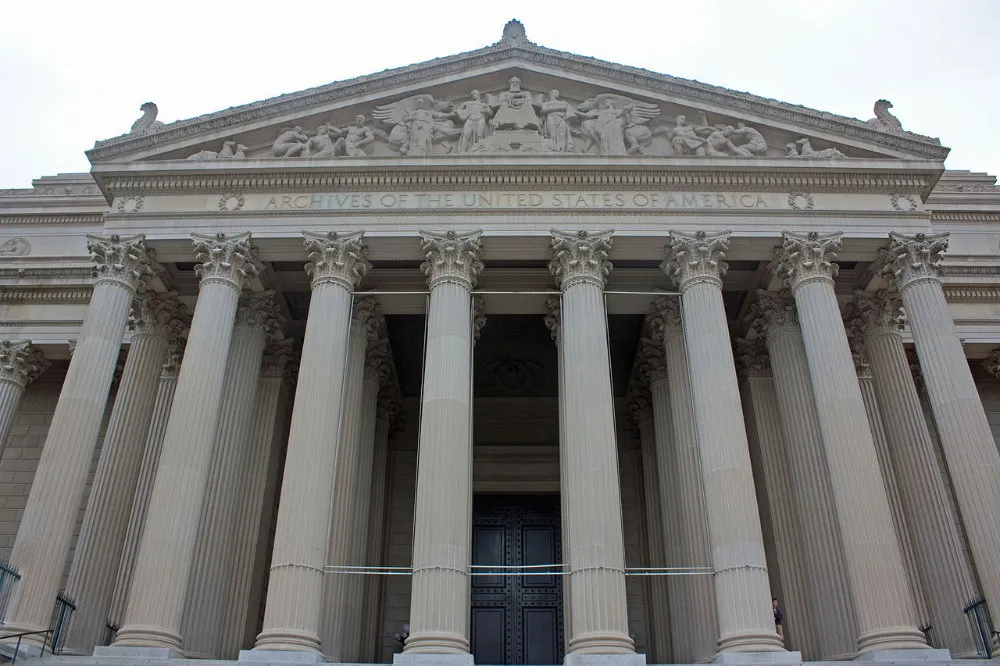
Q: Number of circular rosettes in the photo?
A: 4